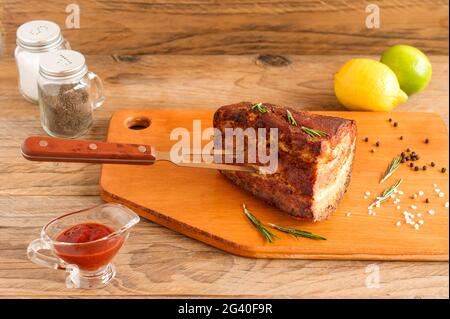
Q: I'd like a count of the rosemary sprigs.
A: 7